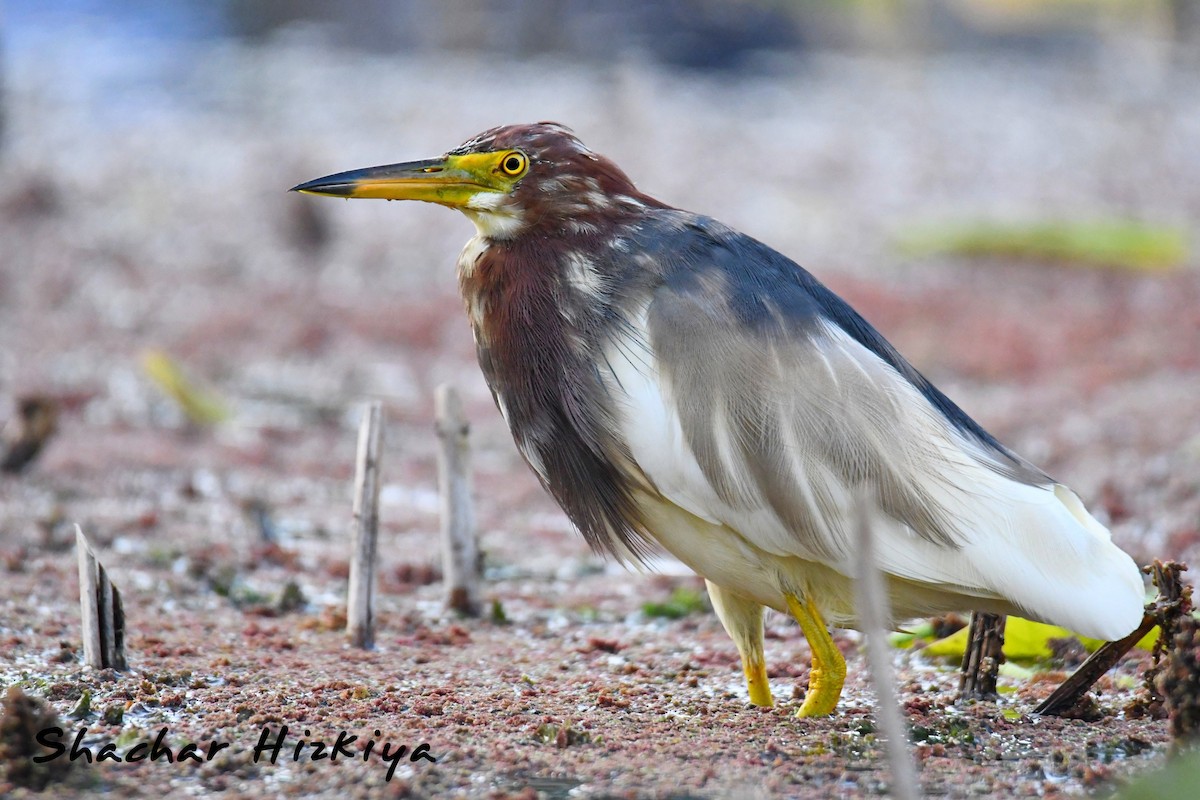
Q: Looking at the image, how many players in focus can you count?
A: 0